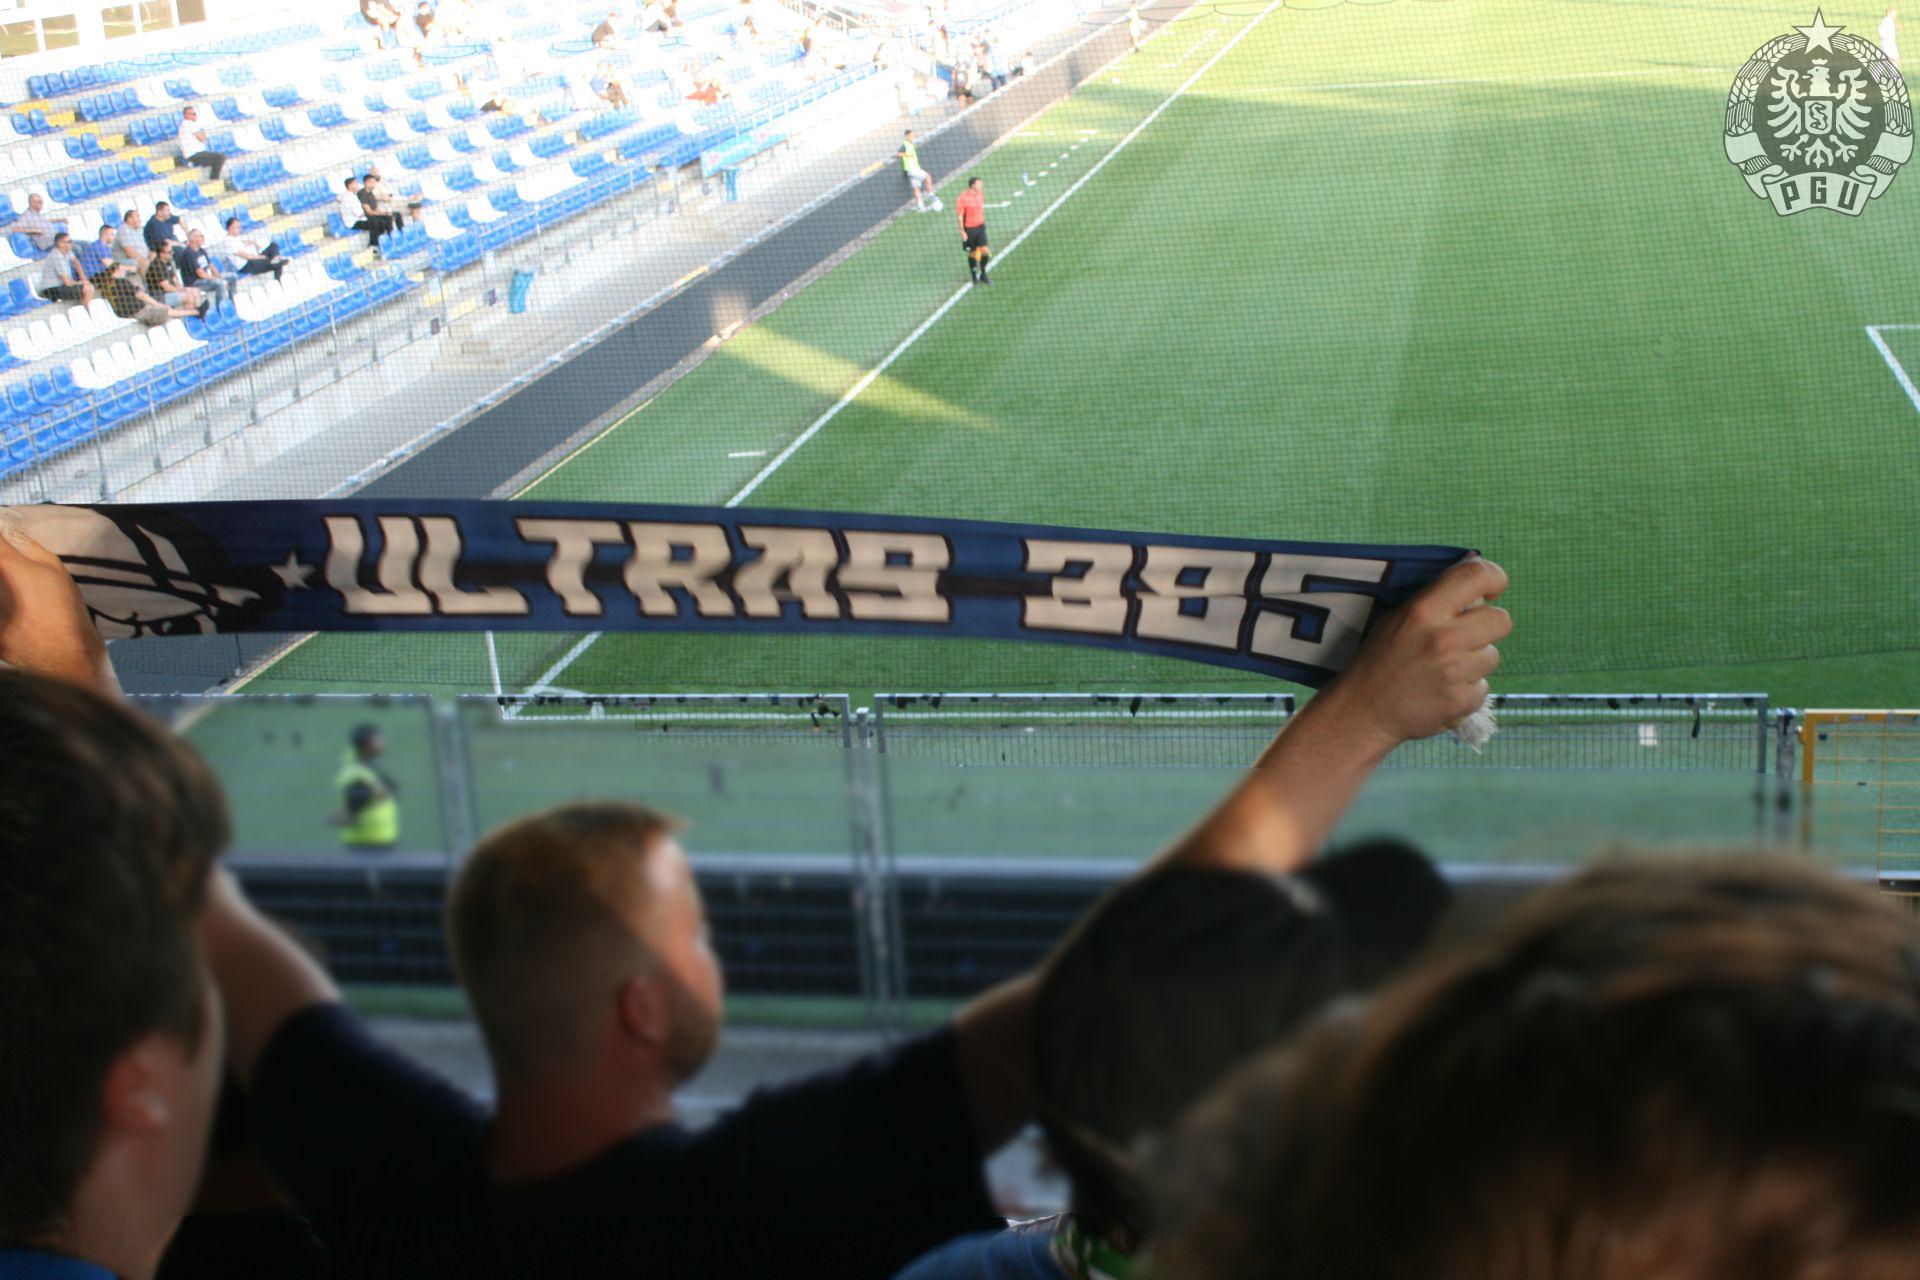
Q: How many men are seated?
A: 13